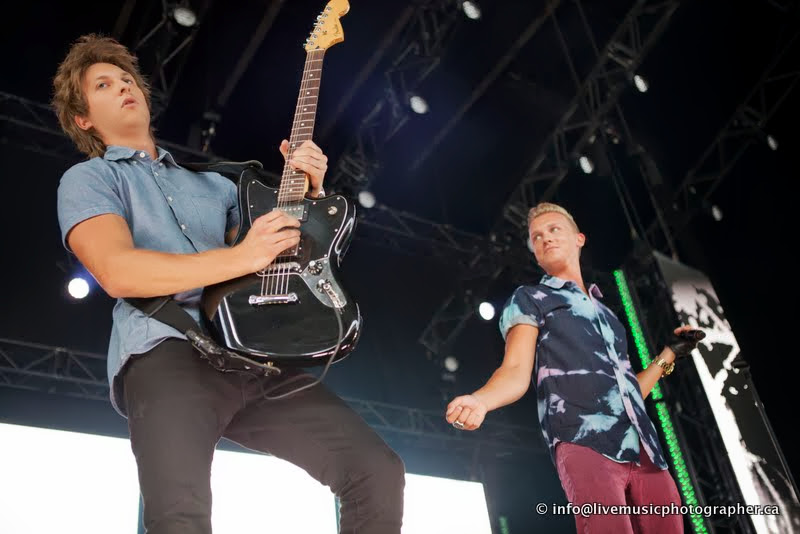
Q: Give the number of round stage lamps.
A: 11